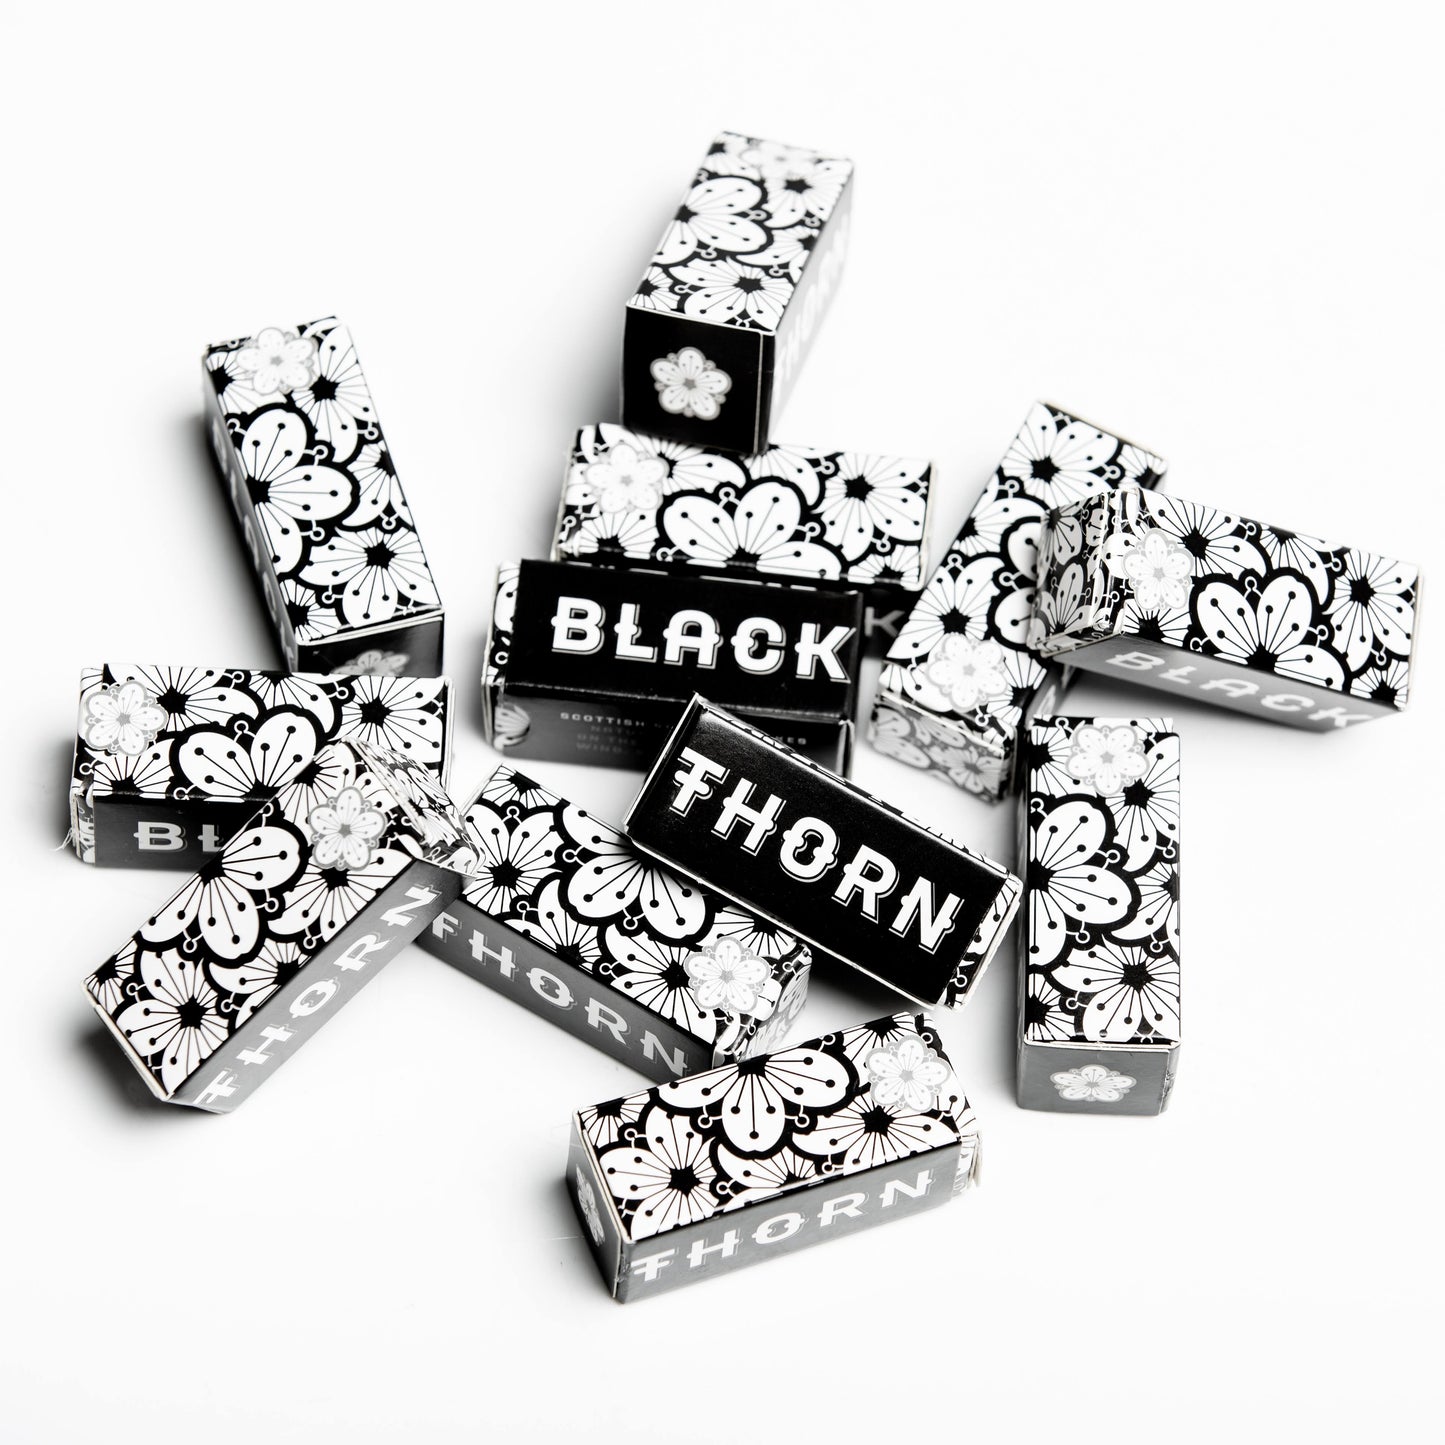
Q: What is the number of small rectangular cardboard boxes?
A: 12